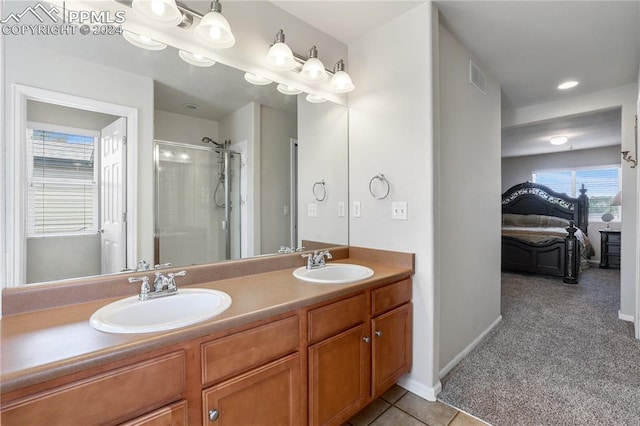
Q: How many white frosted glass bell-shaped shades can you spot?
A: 5